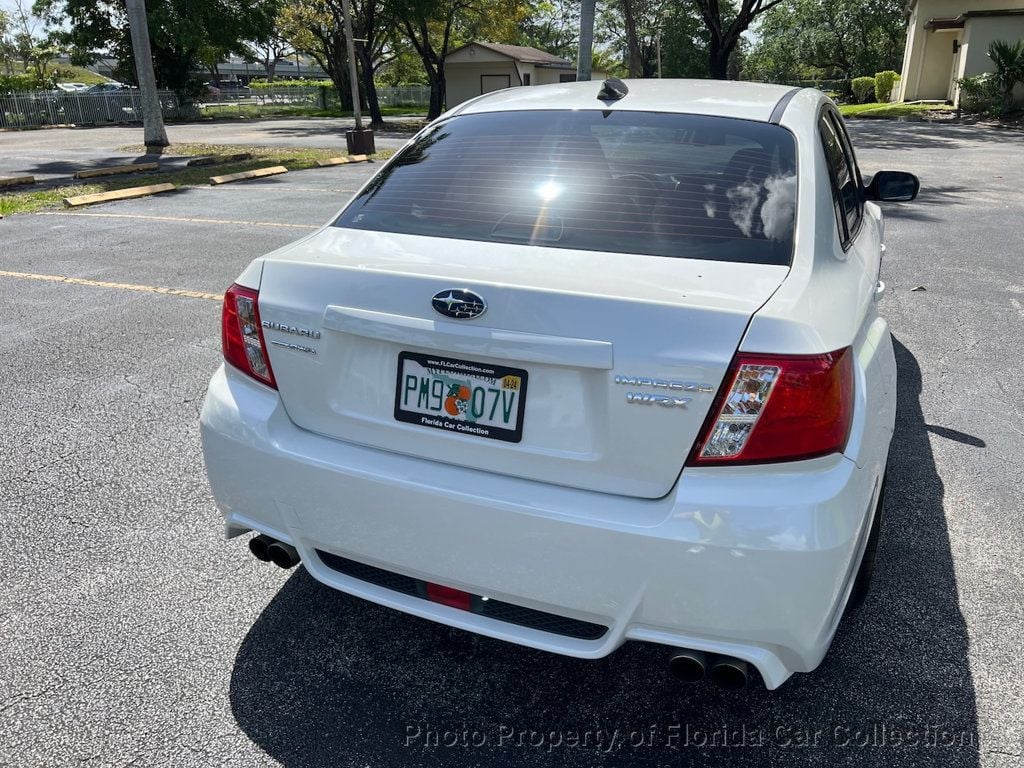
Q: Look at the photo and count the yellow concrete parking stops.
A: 6